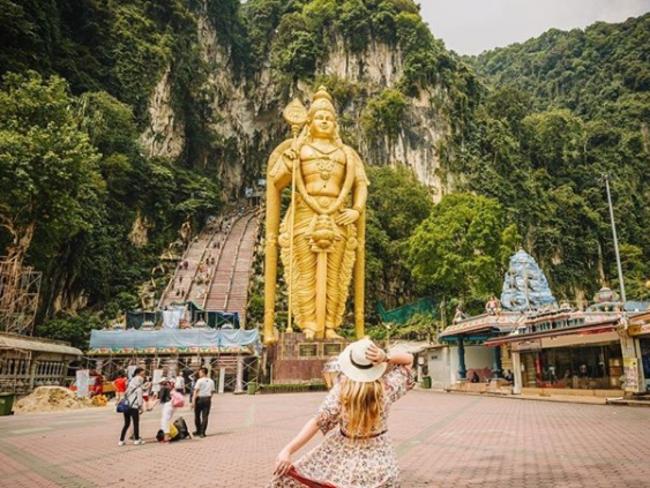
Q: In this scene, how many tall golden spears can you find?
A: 1